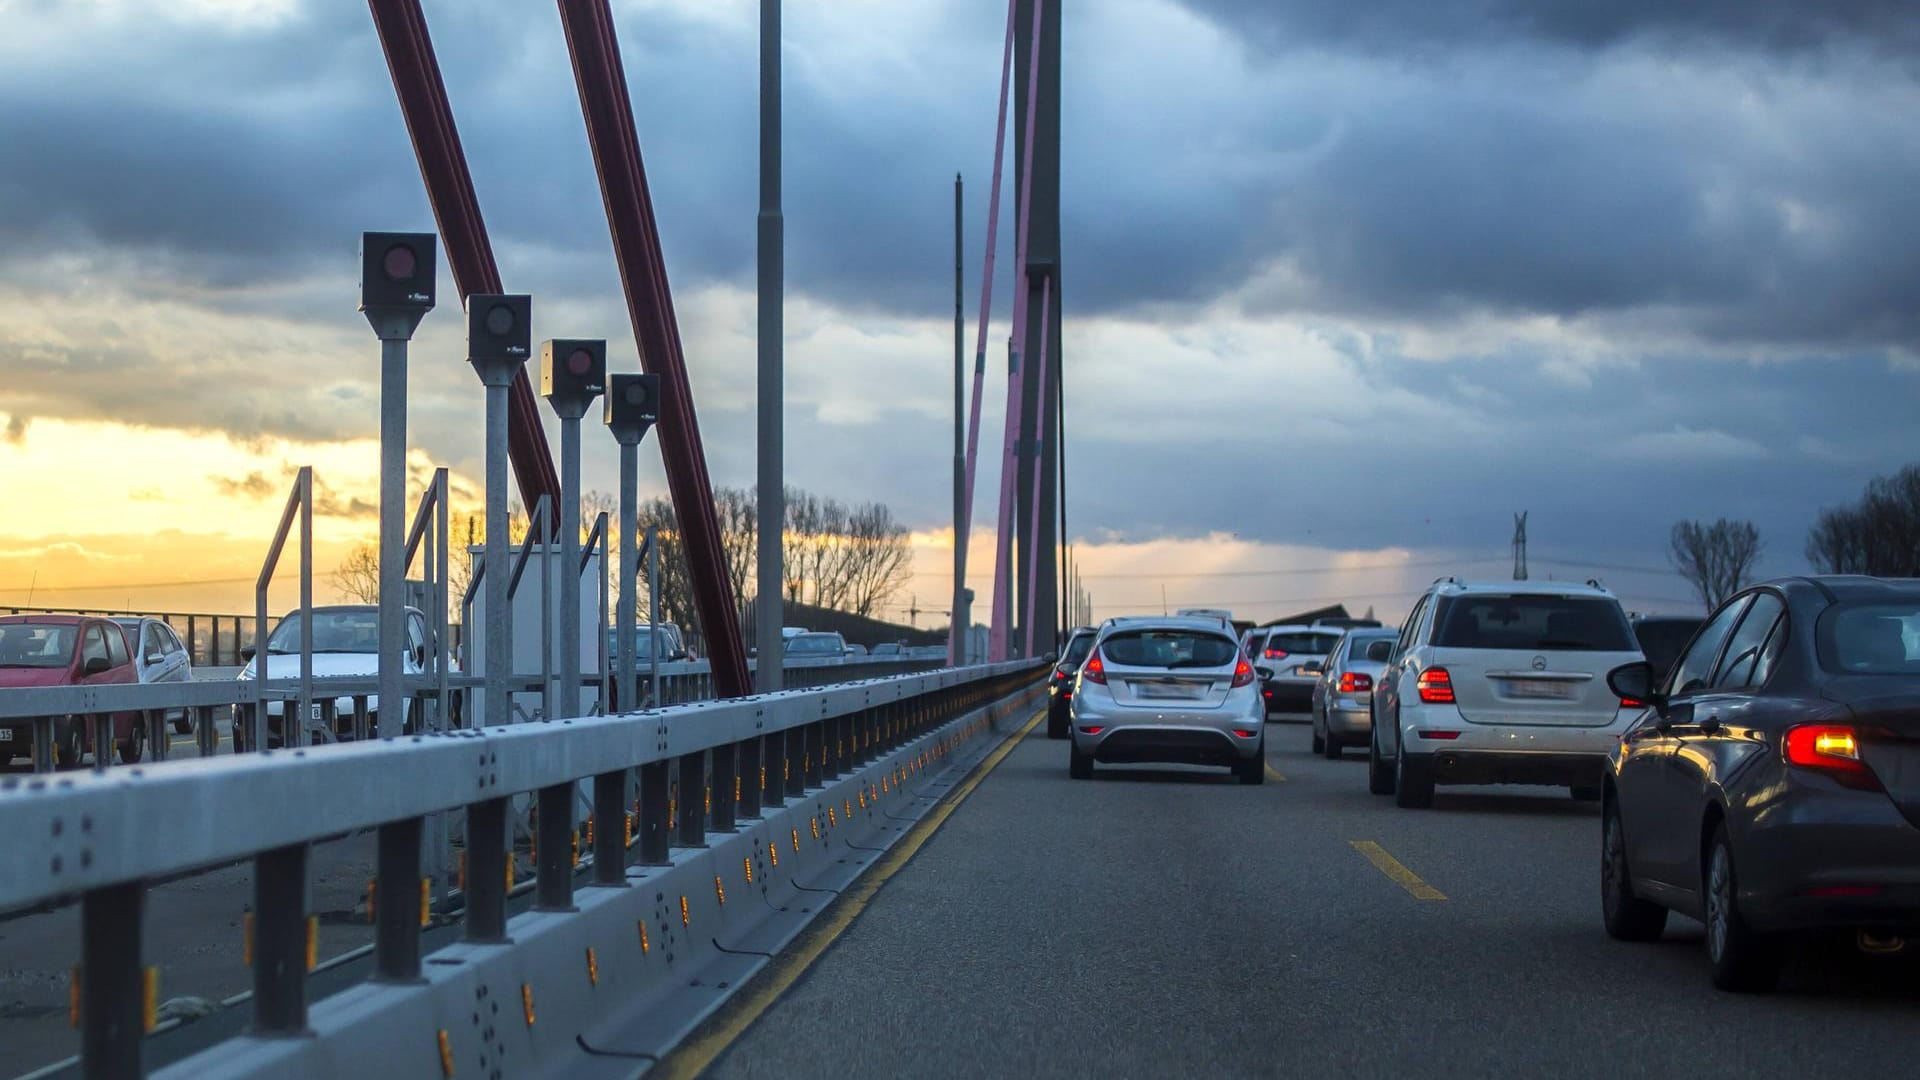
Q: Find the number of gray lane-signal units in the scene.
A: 4